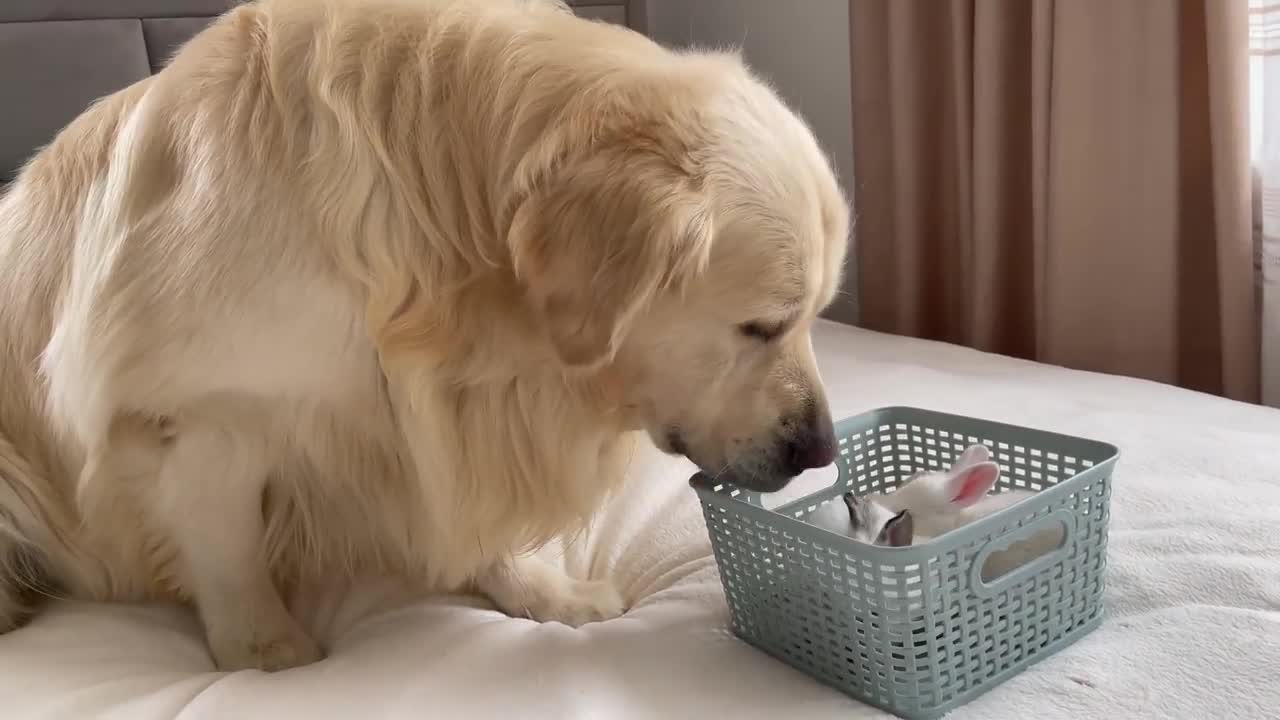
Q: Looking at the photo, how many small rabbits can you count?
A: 2